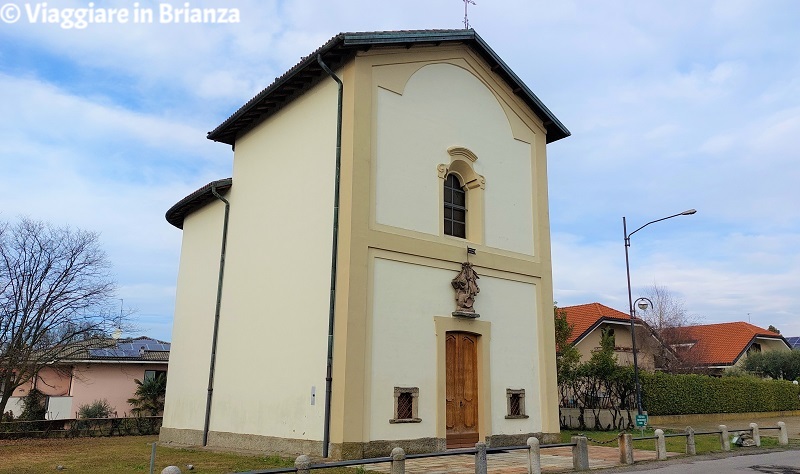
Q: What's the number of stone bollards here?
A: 12